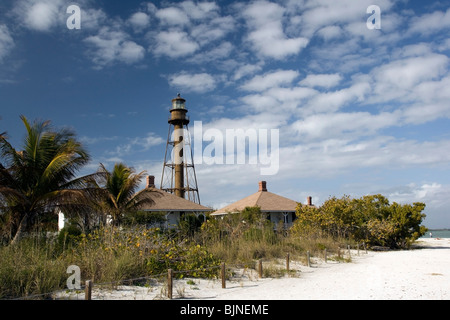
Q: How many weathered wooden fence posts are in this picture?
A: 11